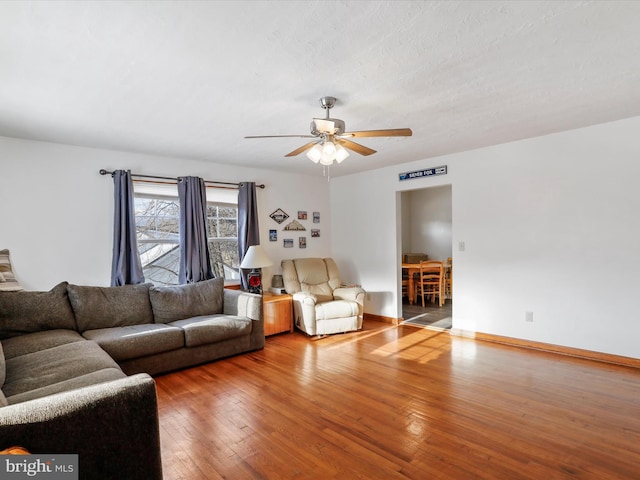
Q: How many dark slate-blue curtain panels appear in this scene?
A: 3